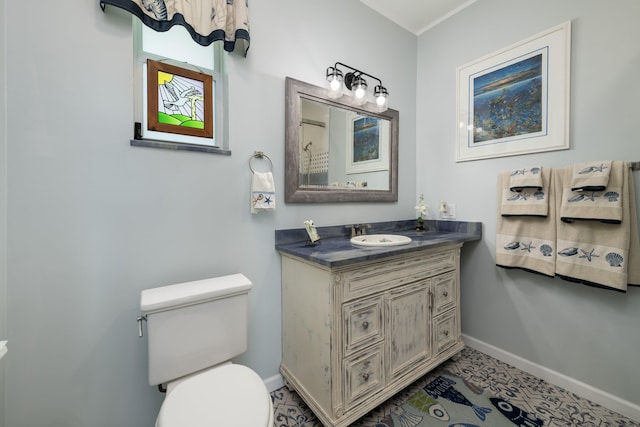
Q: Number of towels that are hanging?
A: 7